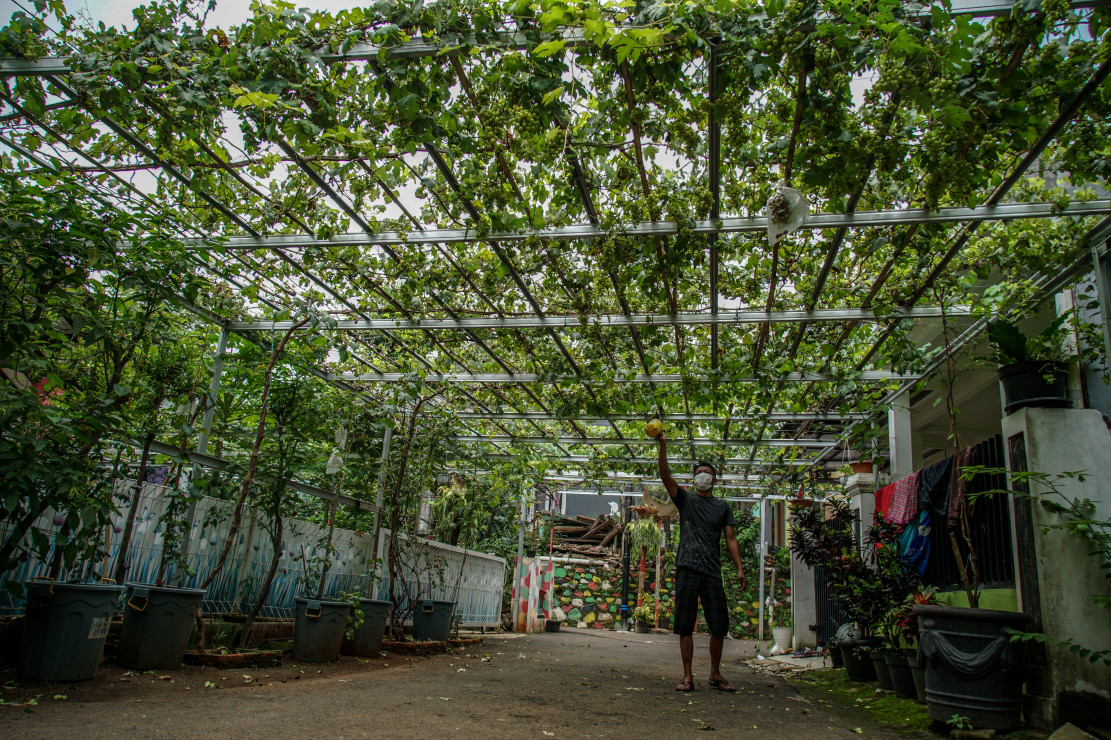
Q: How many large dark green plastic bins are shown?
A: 5